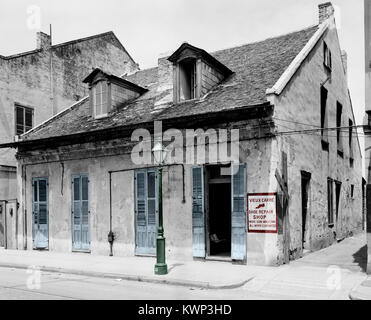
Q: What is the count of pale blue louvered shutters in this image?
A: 8